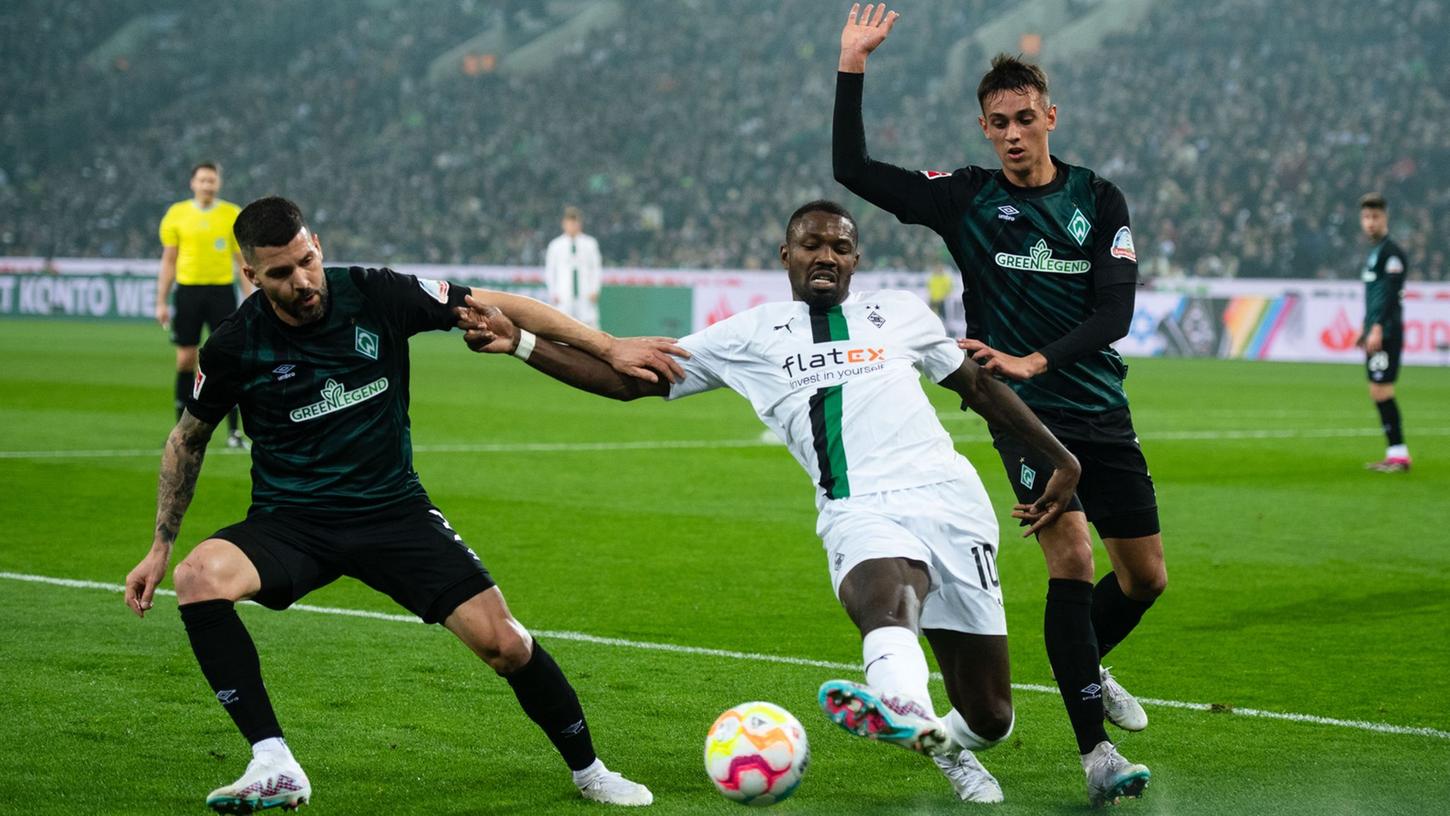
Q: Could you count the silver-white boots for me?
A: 6